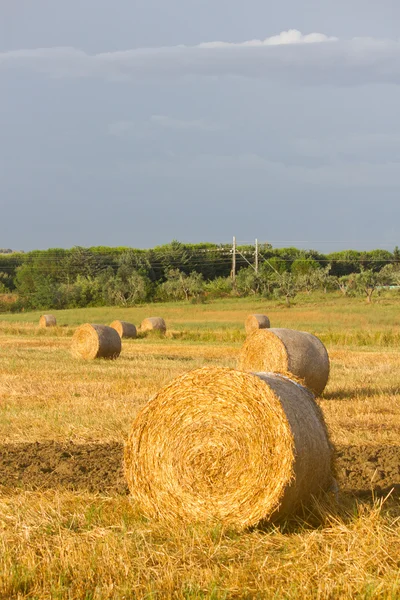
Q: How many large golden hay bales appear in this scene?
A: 7